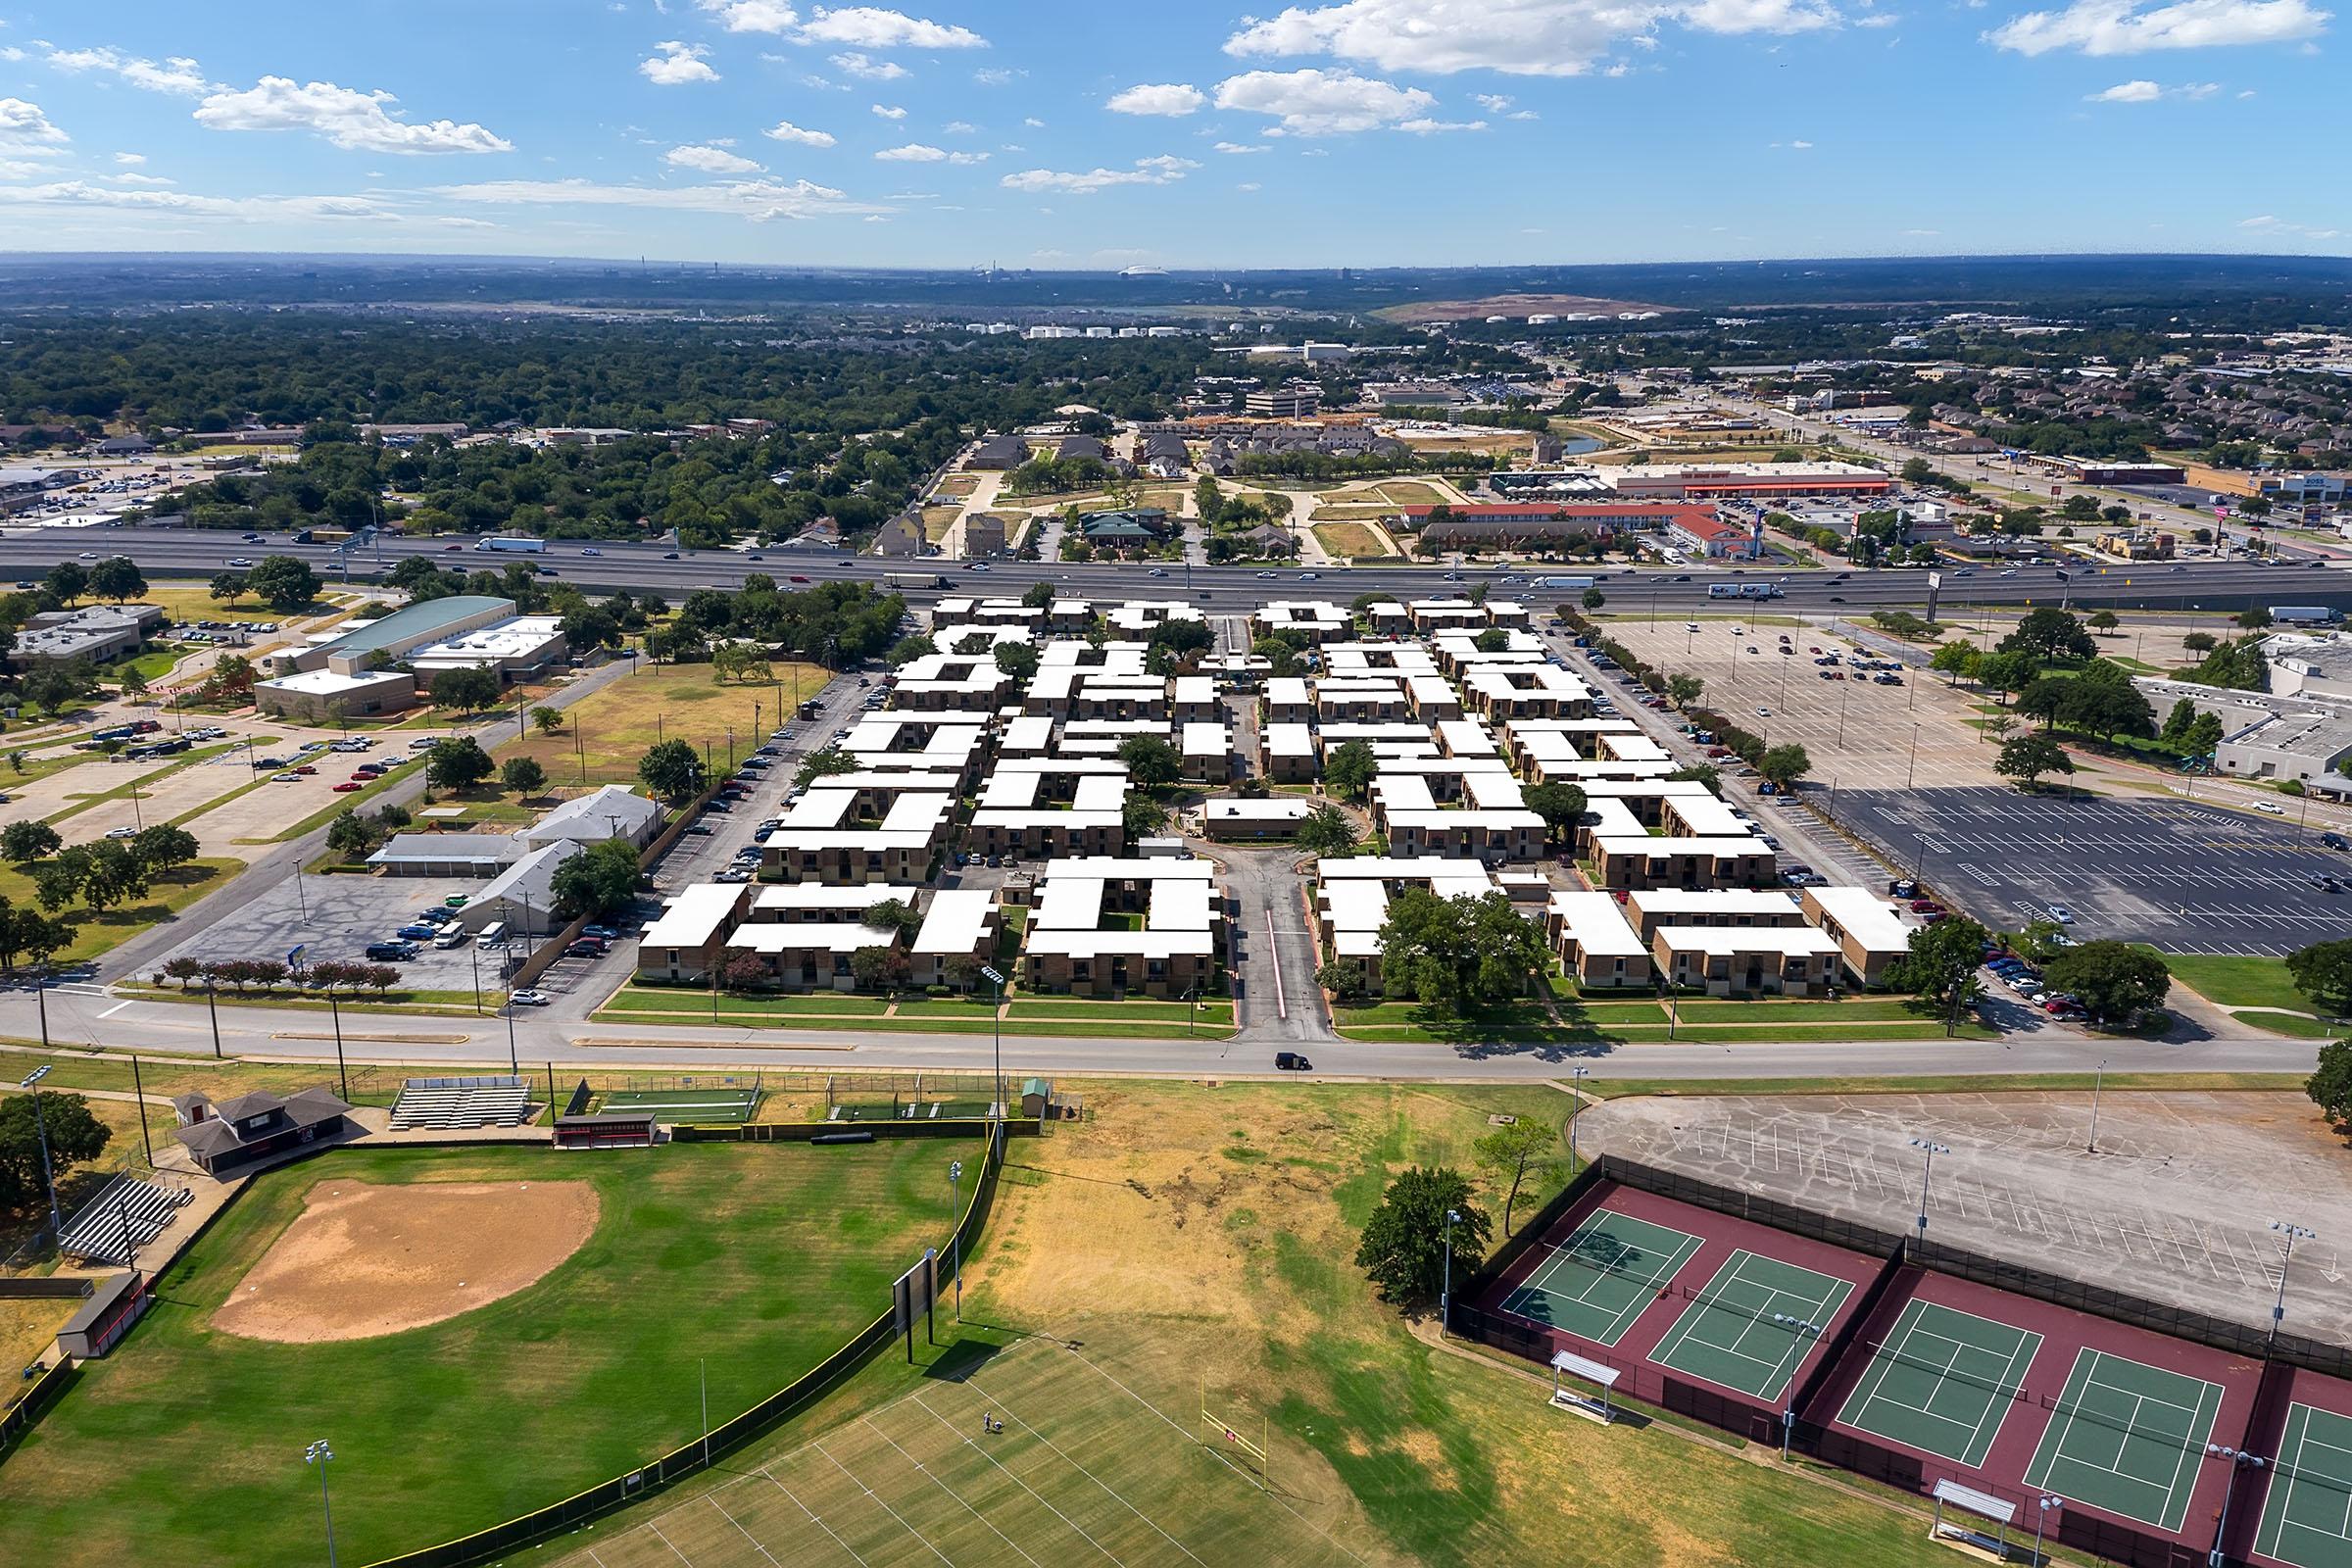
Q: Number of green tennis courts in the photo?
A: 5